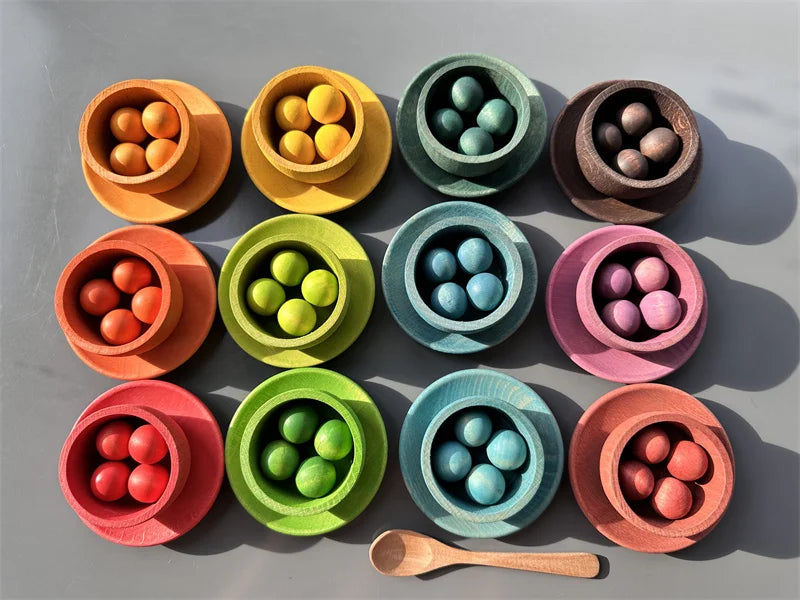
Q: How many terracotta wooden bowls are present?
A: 1